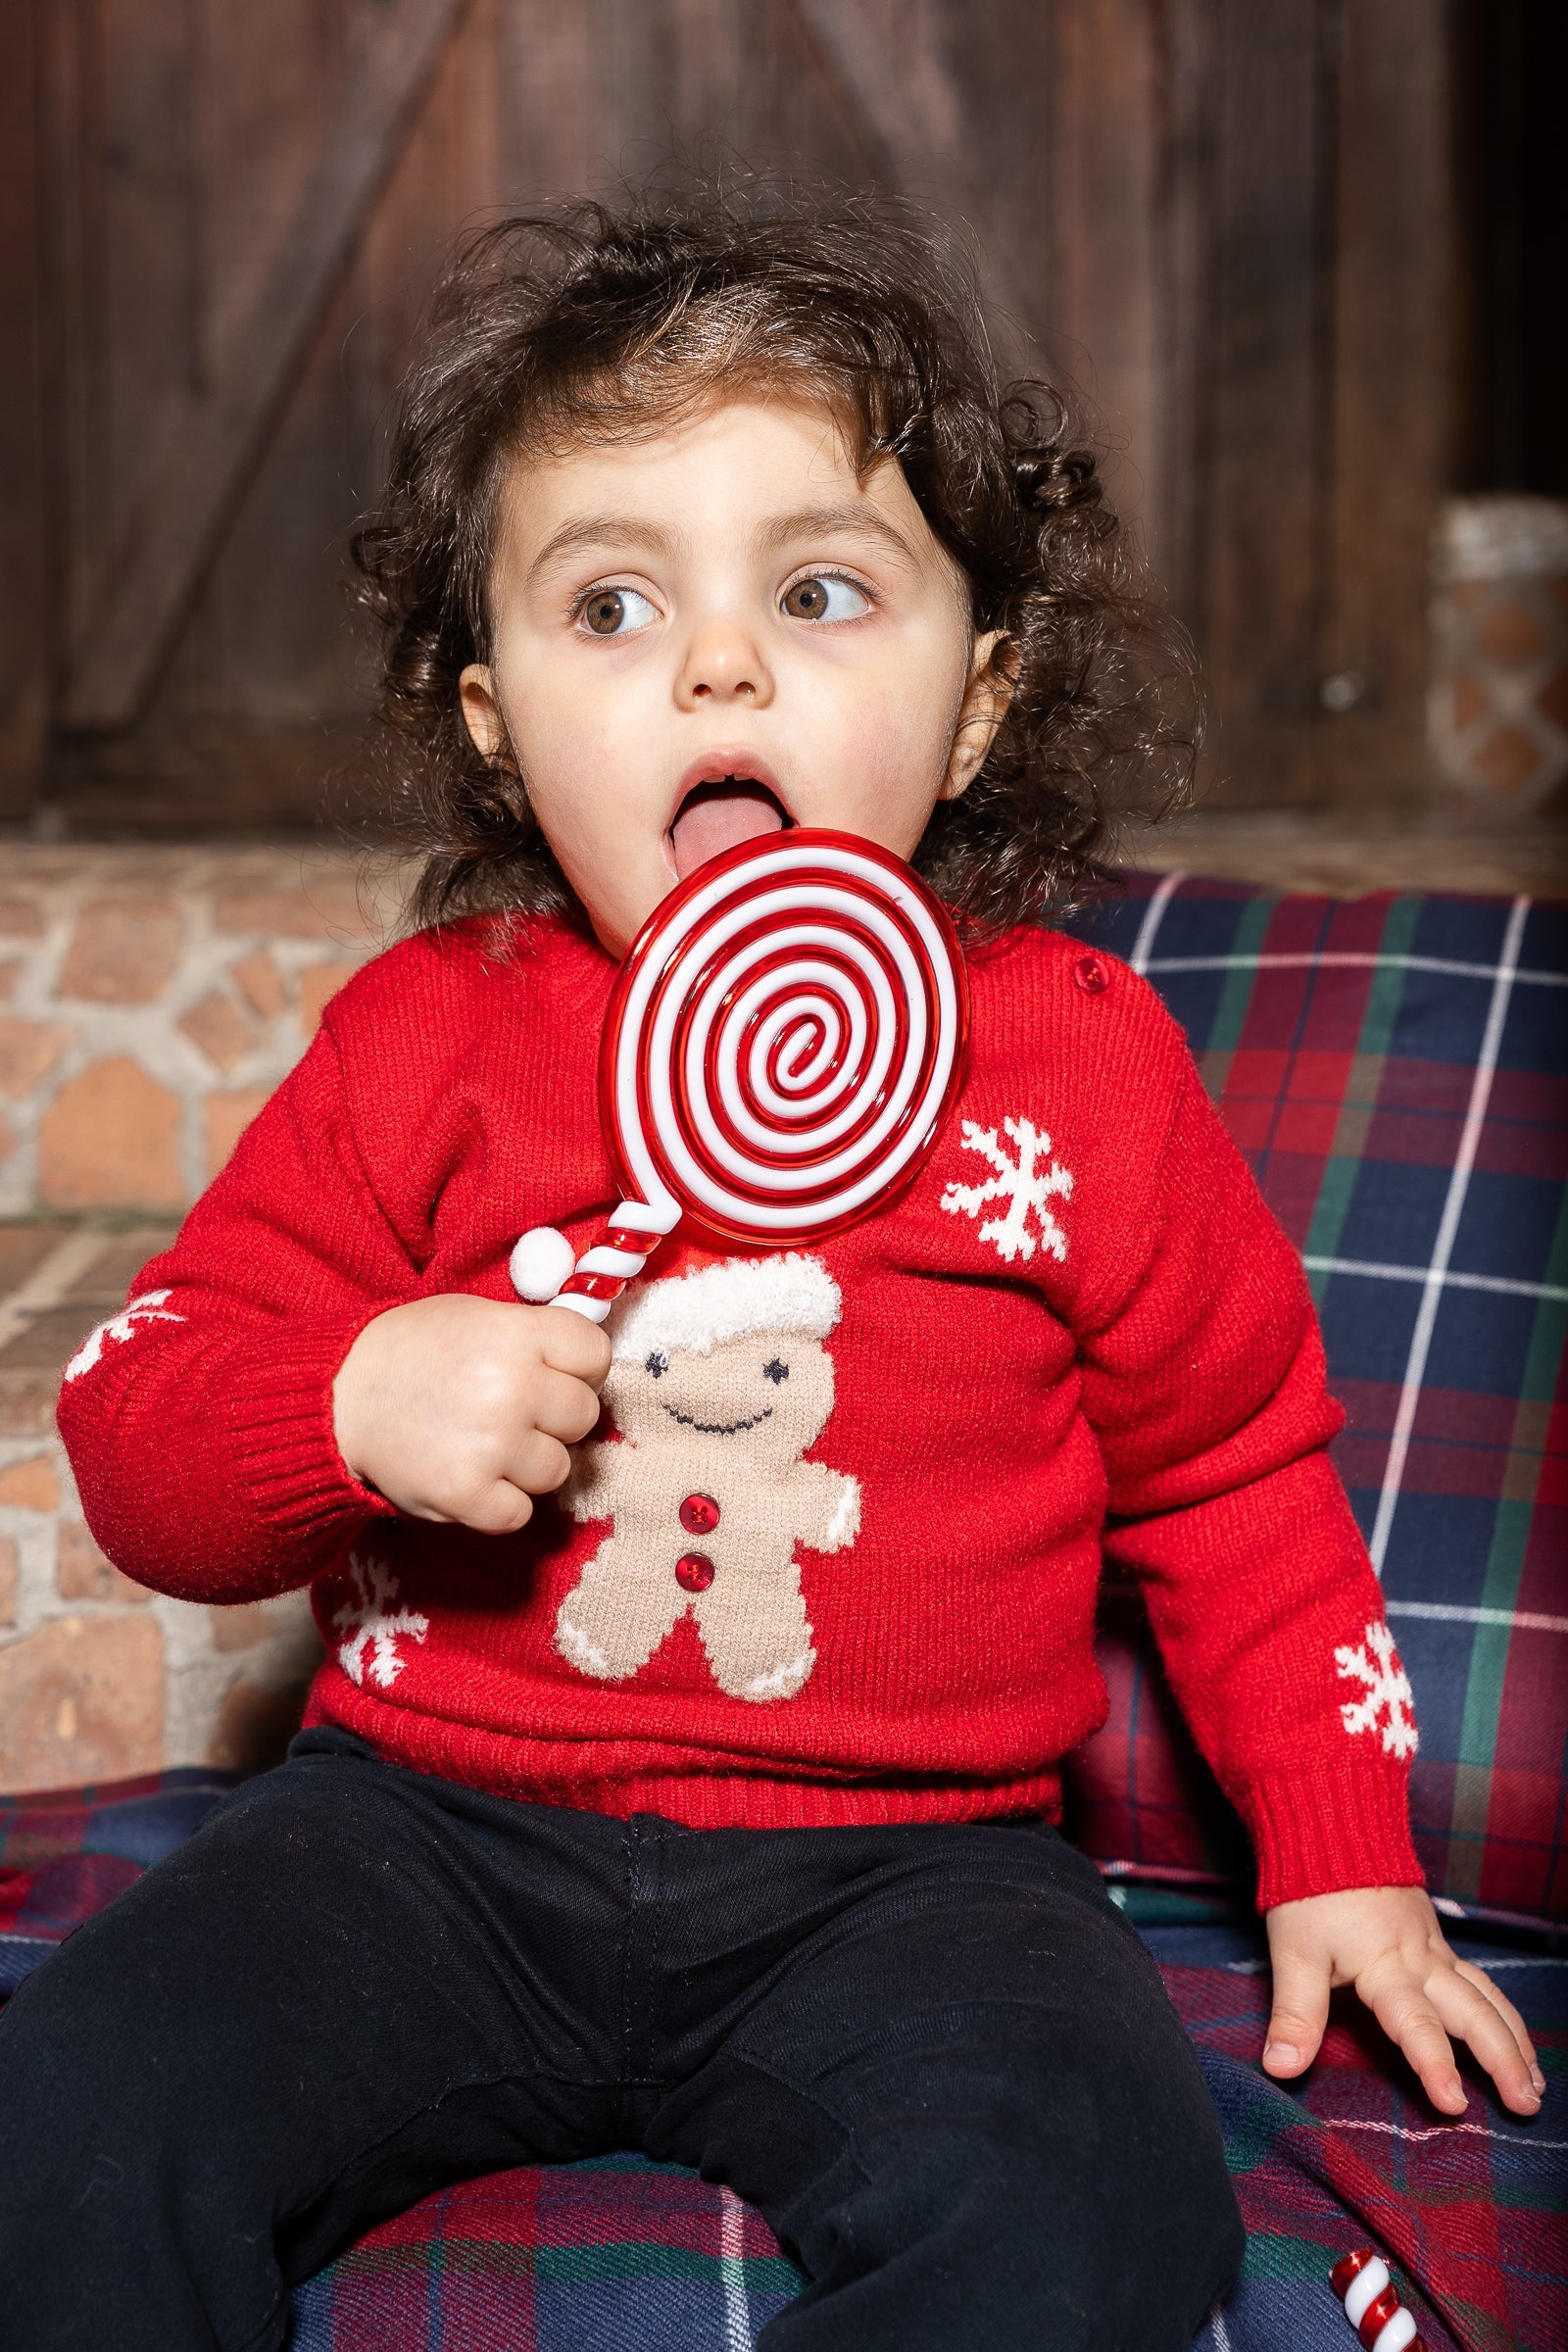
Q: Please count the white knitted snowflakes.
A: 4